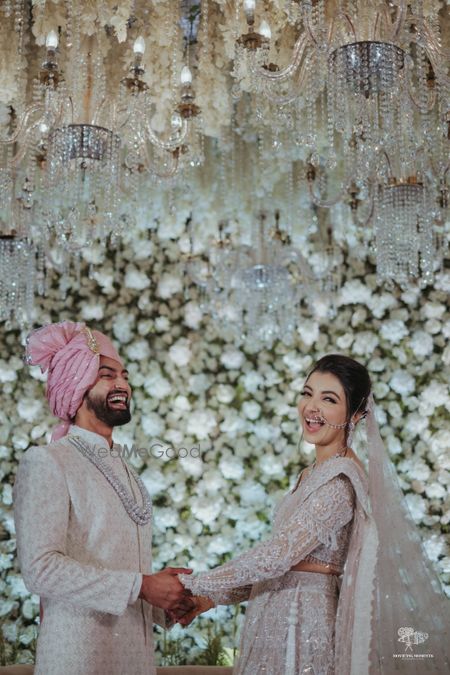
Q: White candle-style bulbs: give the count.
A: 5